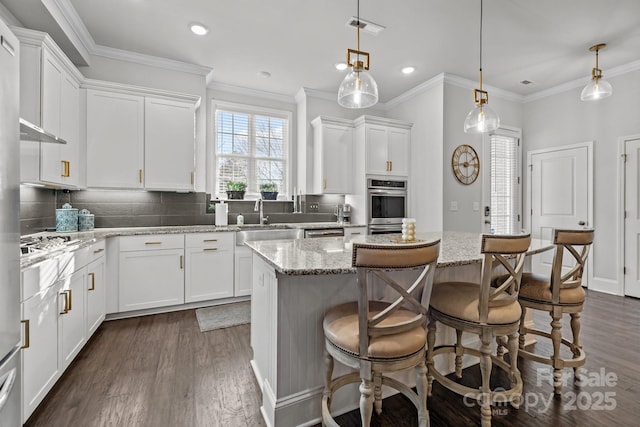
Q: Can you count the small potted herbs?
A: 2